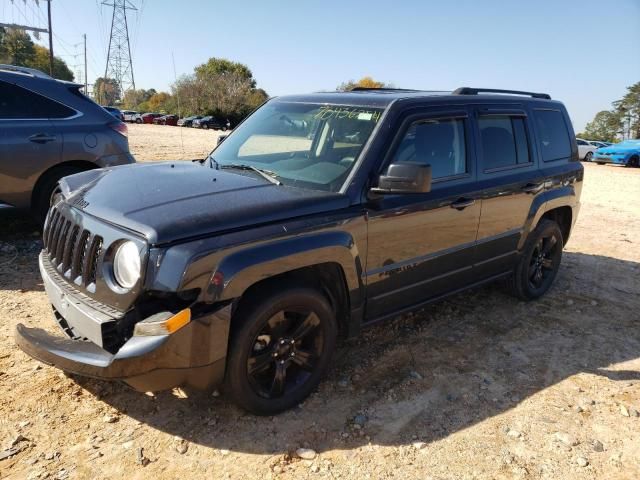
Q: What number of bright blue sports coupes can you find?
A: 1